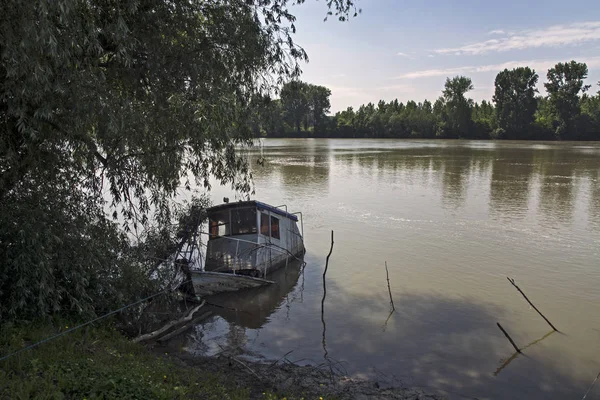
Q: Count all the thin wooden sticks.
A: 4